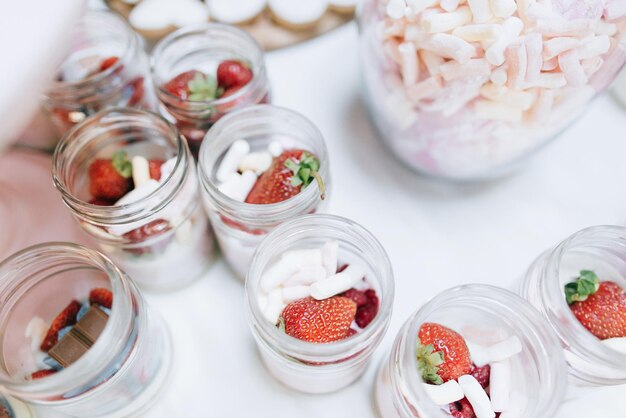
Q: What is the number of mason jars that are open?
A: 8